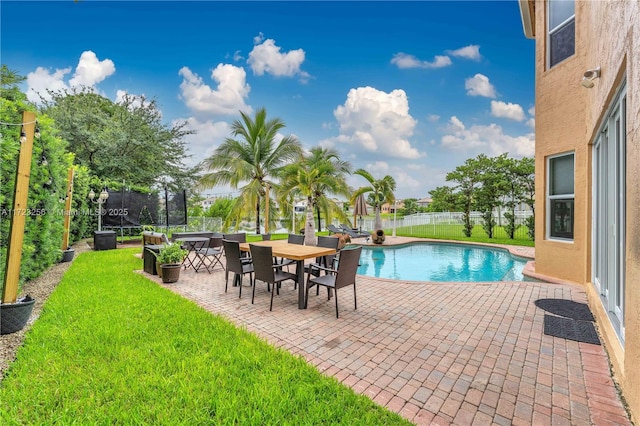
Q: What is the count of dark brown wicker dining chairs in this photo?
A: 6